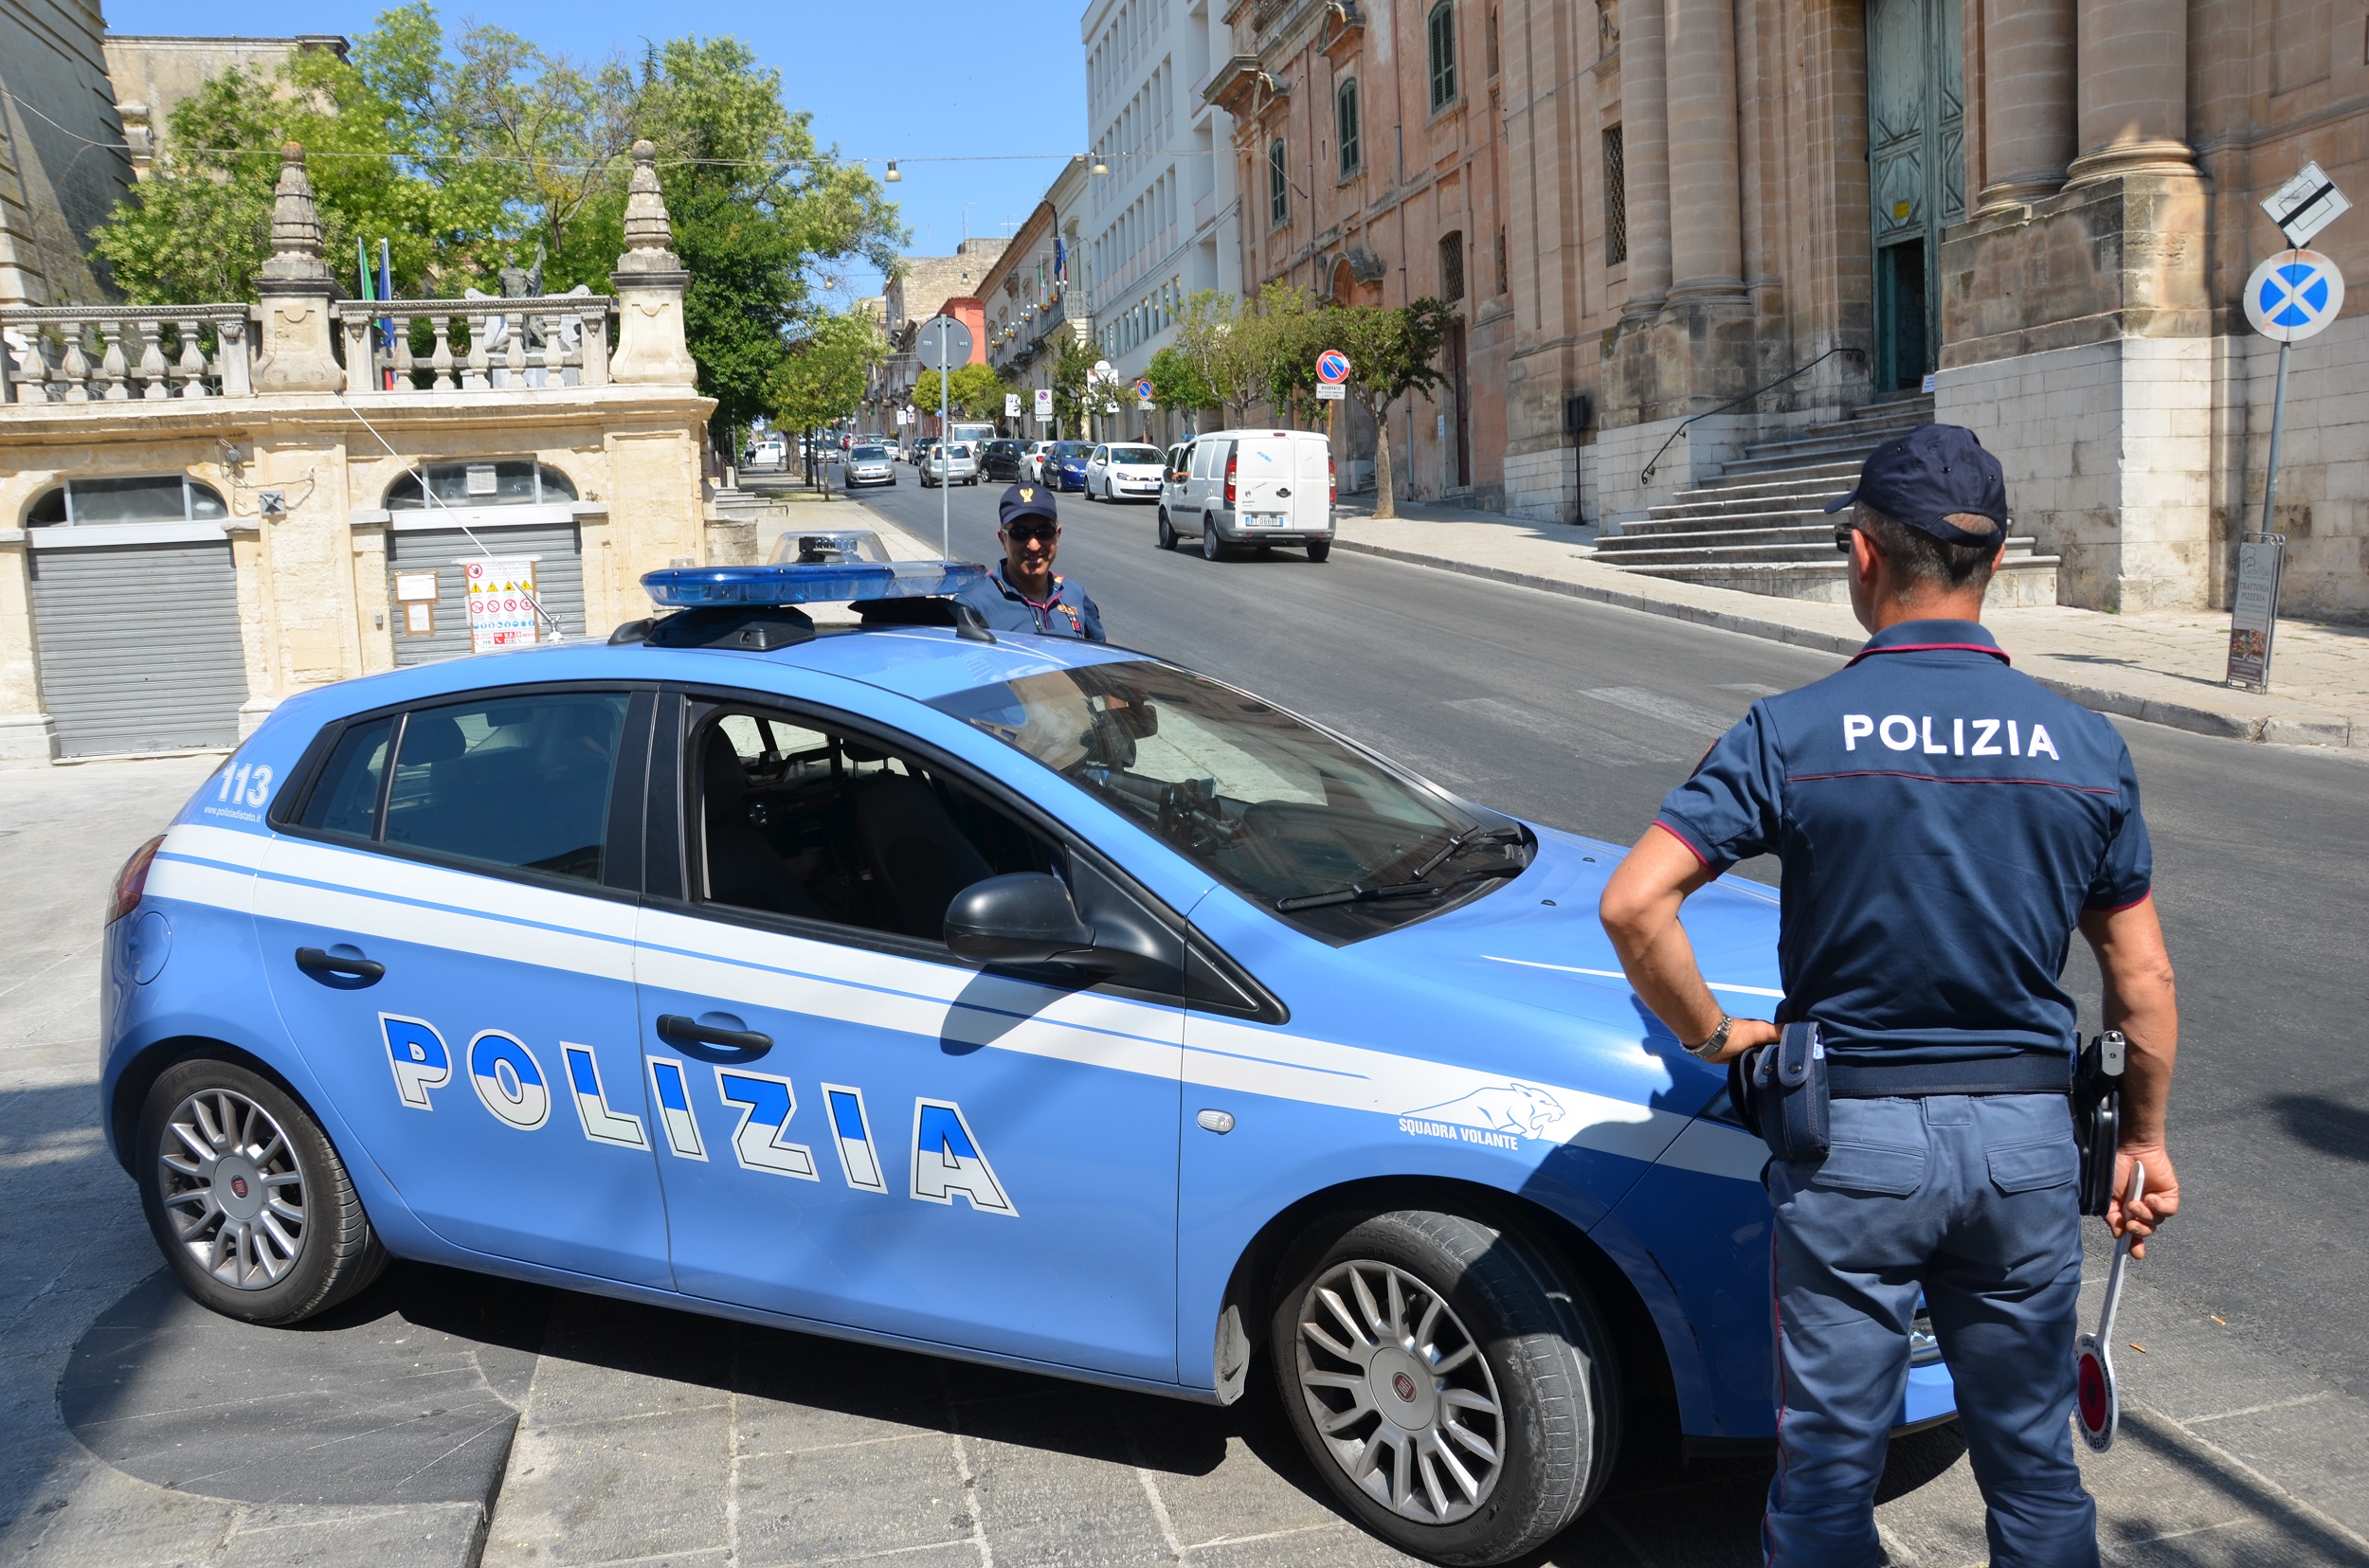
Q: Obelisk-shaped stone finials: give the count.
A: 2